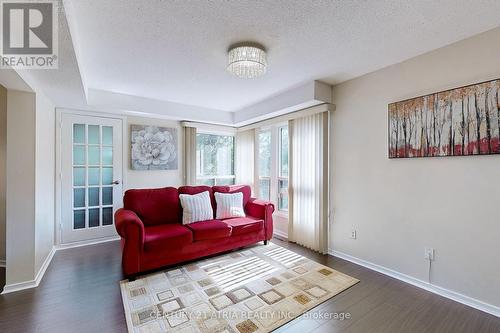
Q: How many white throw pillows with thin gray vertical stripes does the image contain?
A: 2